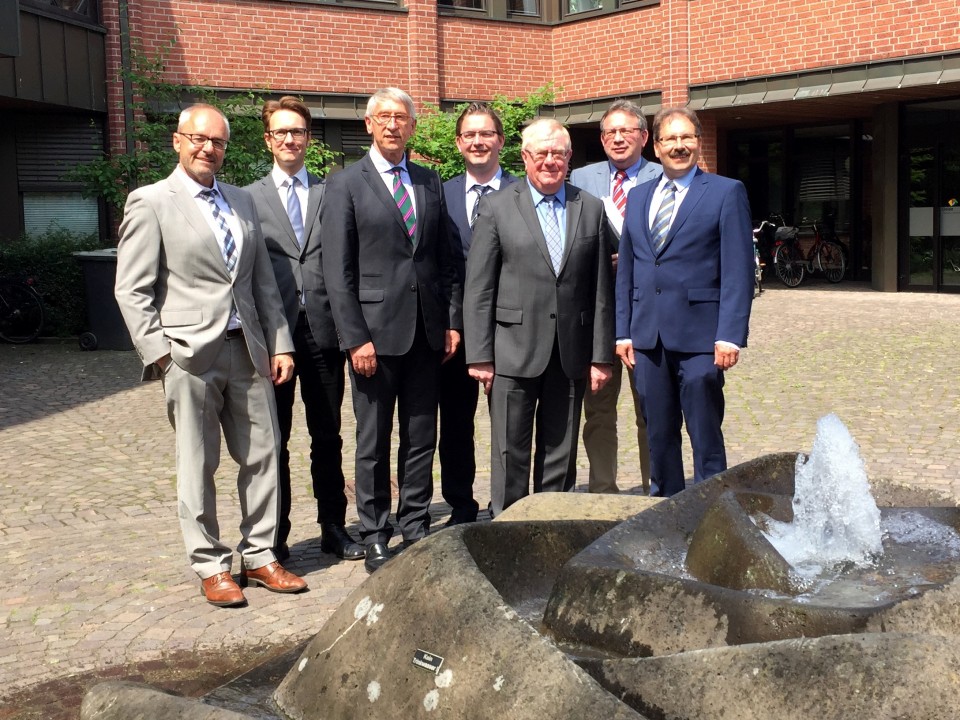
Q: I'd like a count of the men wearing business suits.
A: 7